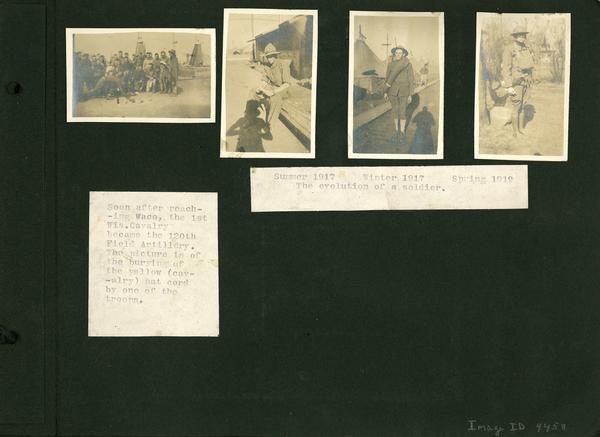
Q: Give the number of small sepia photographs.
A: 4